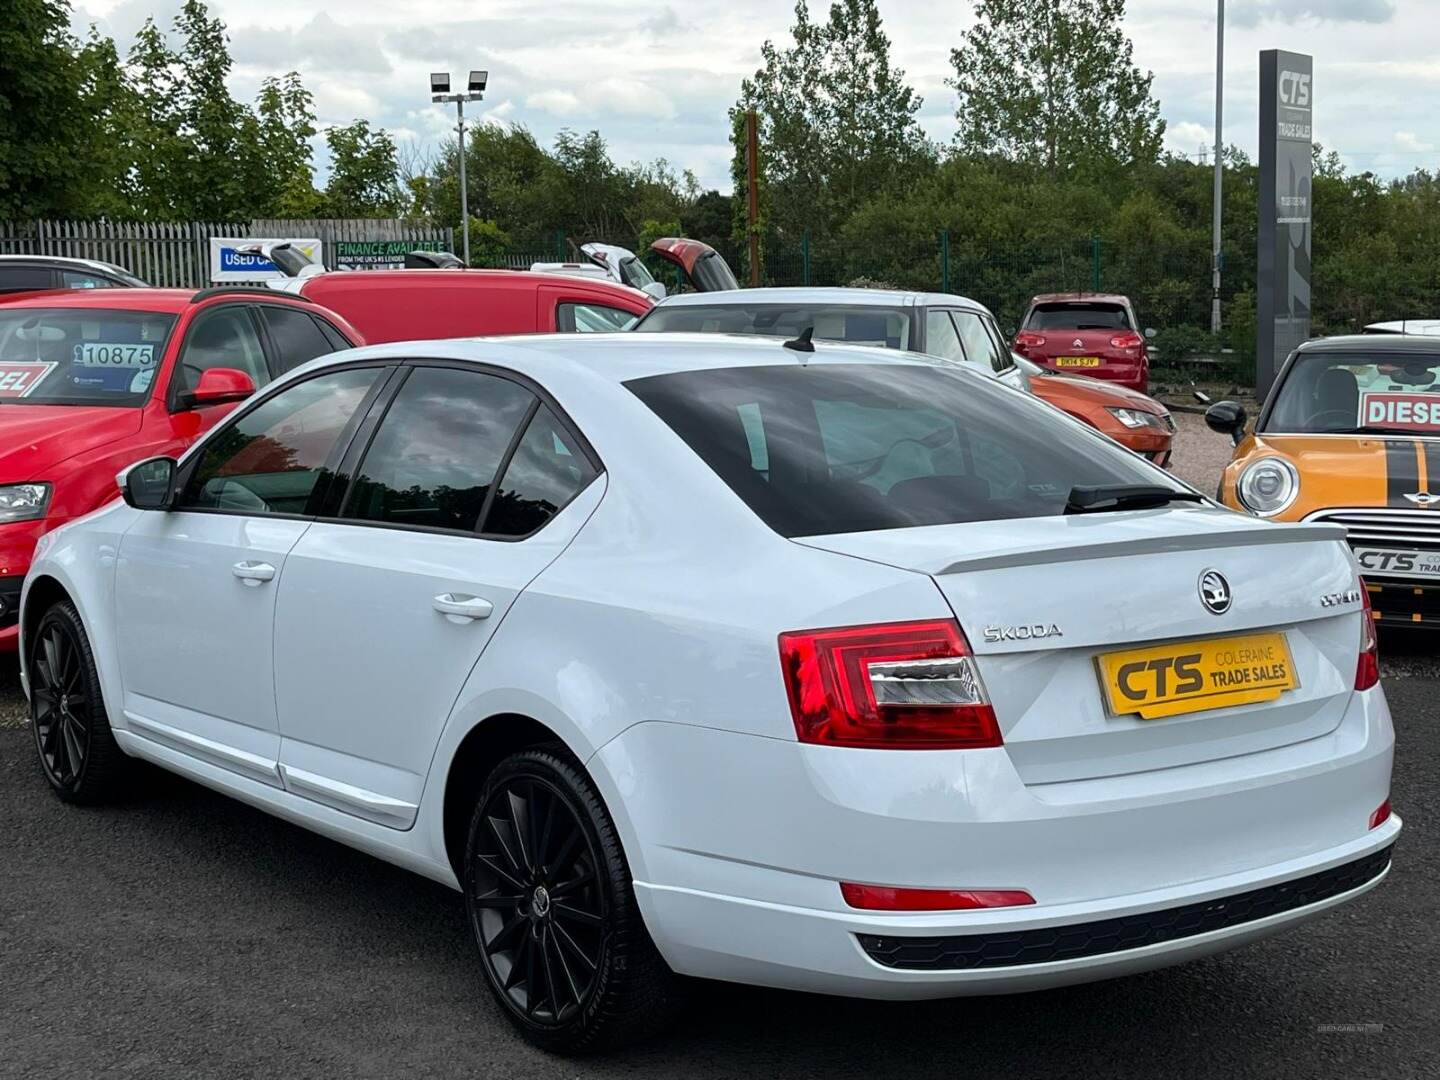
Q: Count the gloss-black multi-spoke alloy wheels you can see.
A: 2